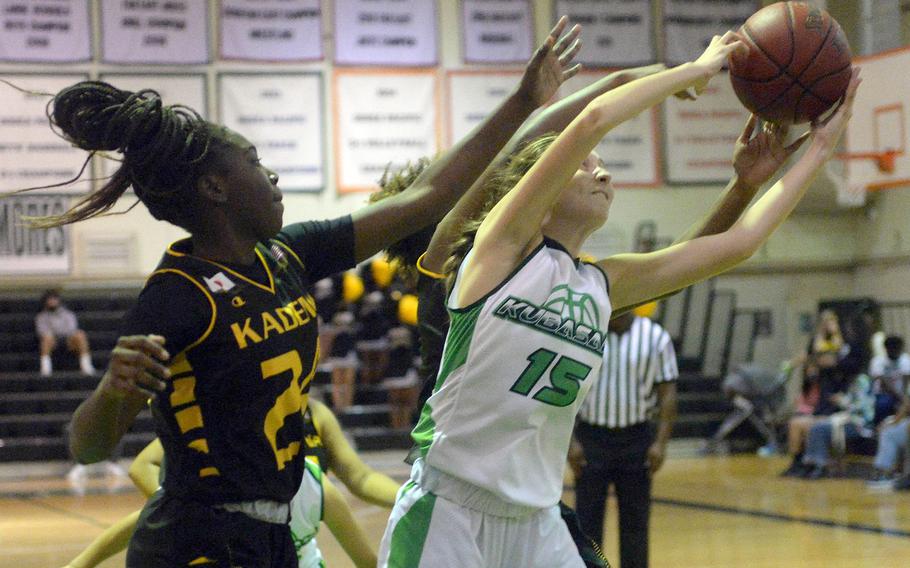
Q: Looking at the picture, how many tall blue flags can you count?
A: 0